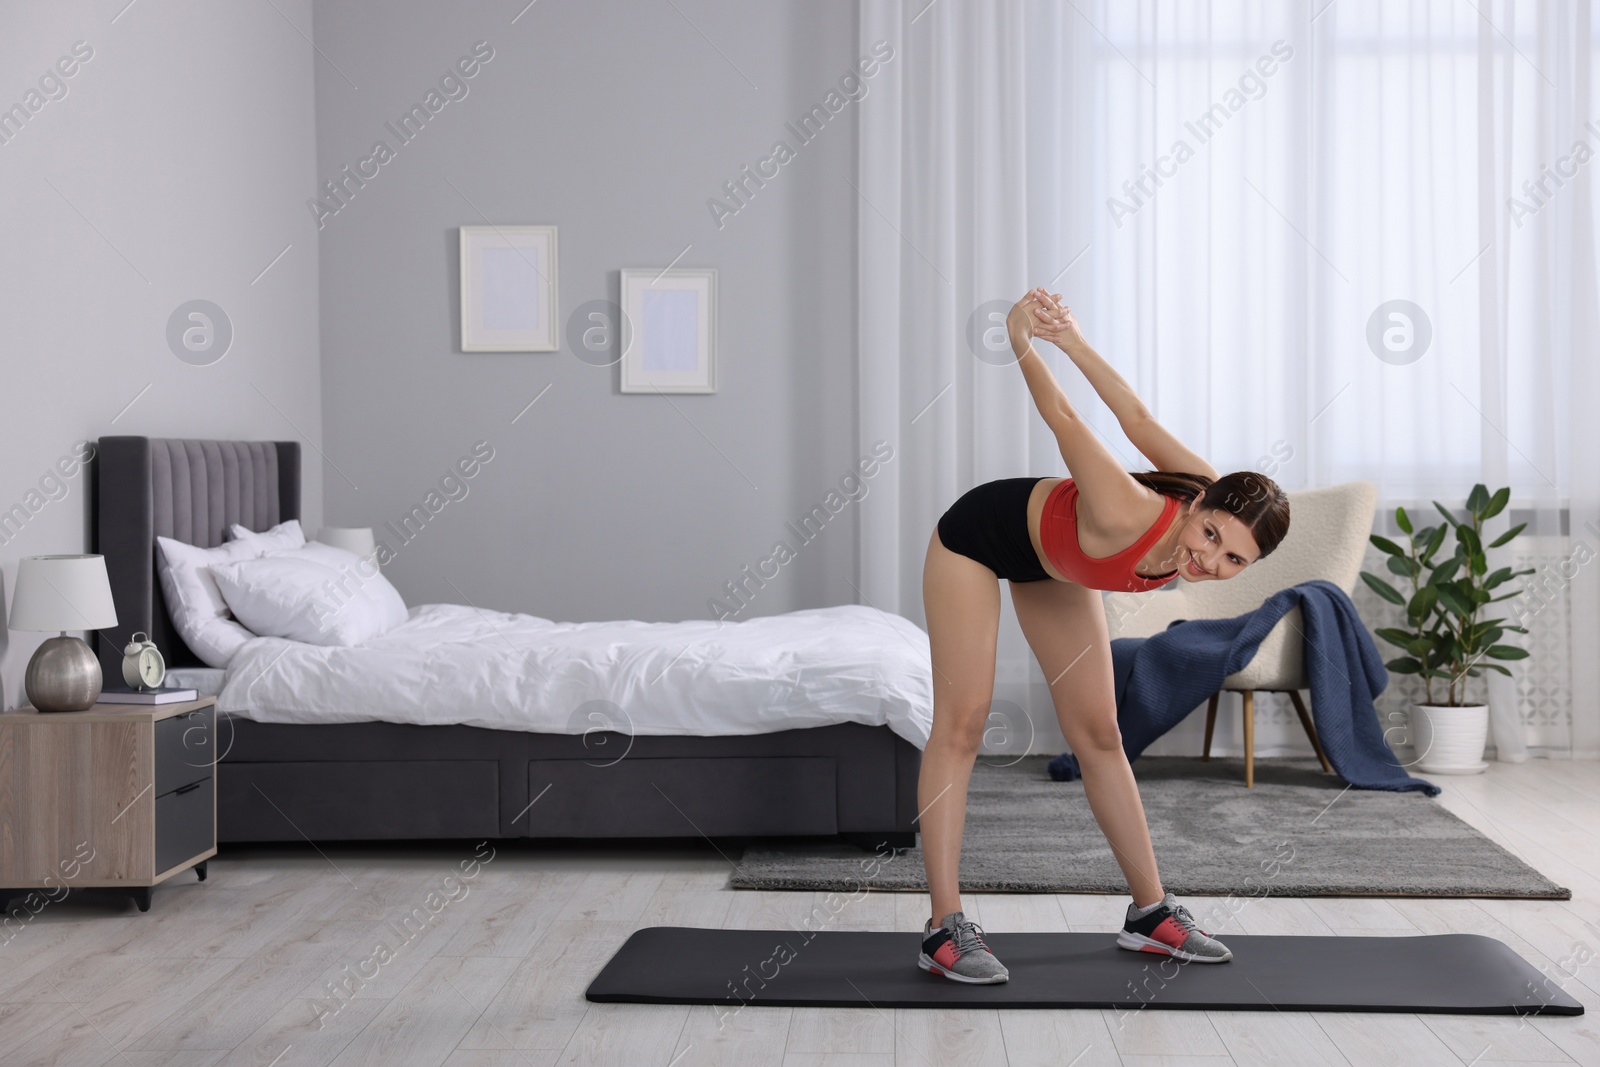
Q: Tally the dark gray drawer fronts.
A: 4